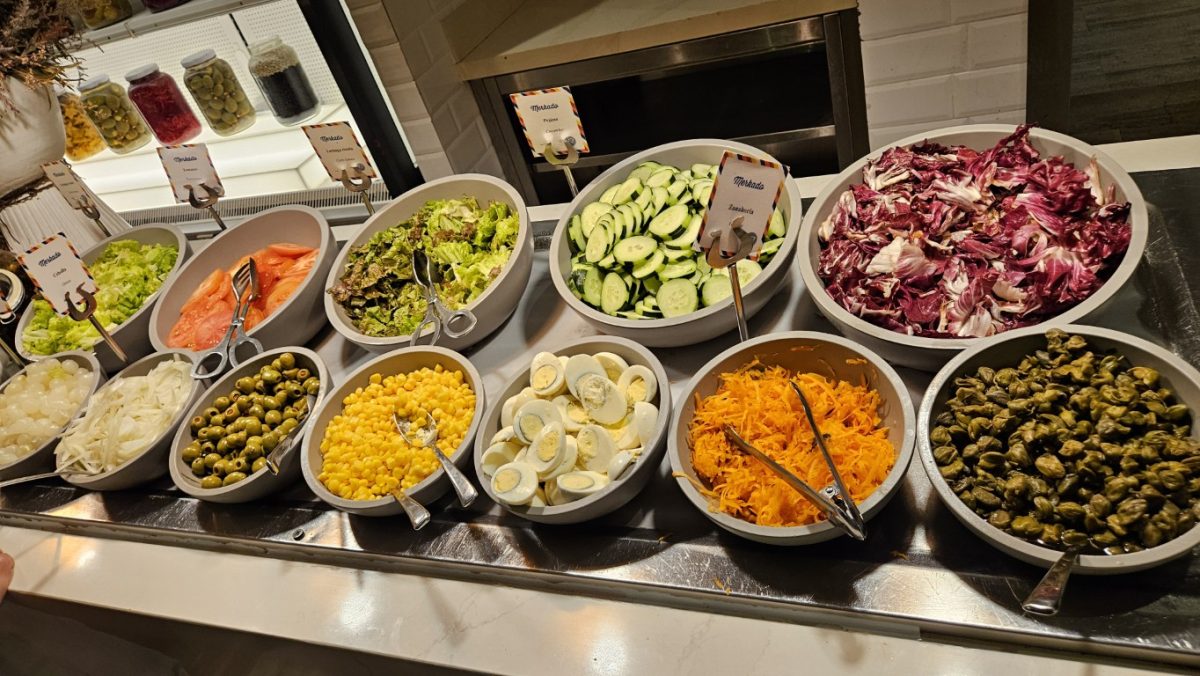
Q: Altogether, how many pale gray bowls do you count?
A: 12